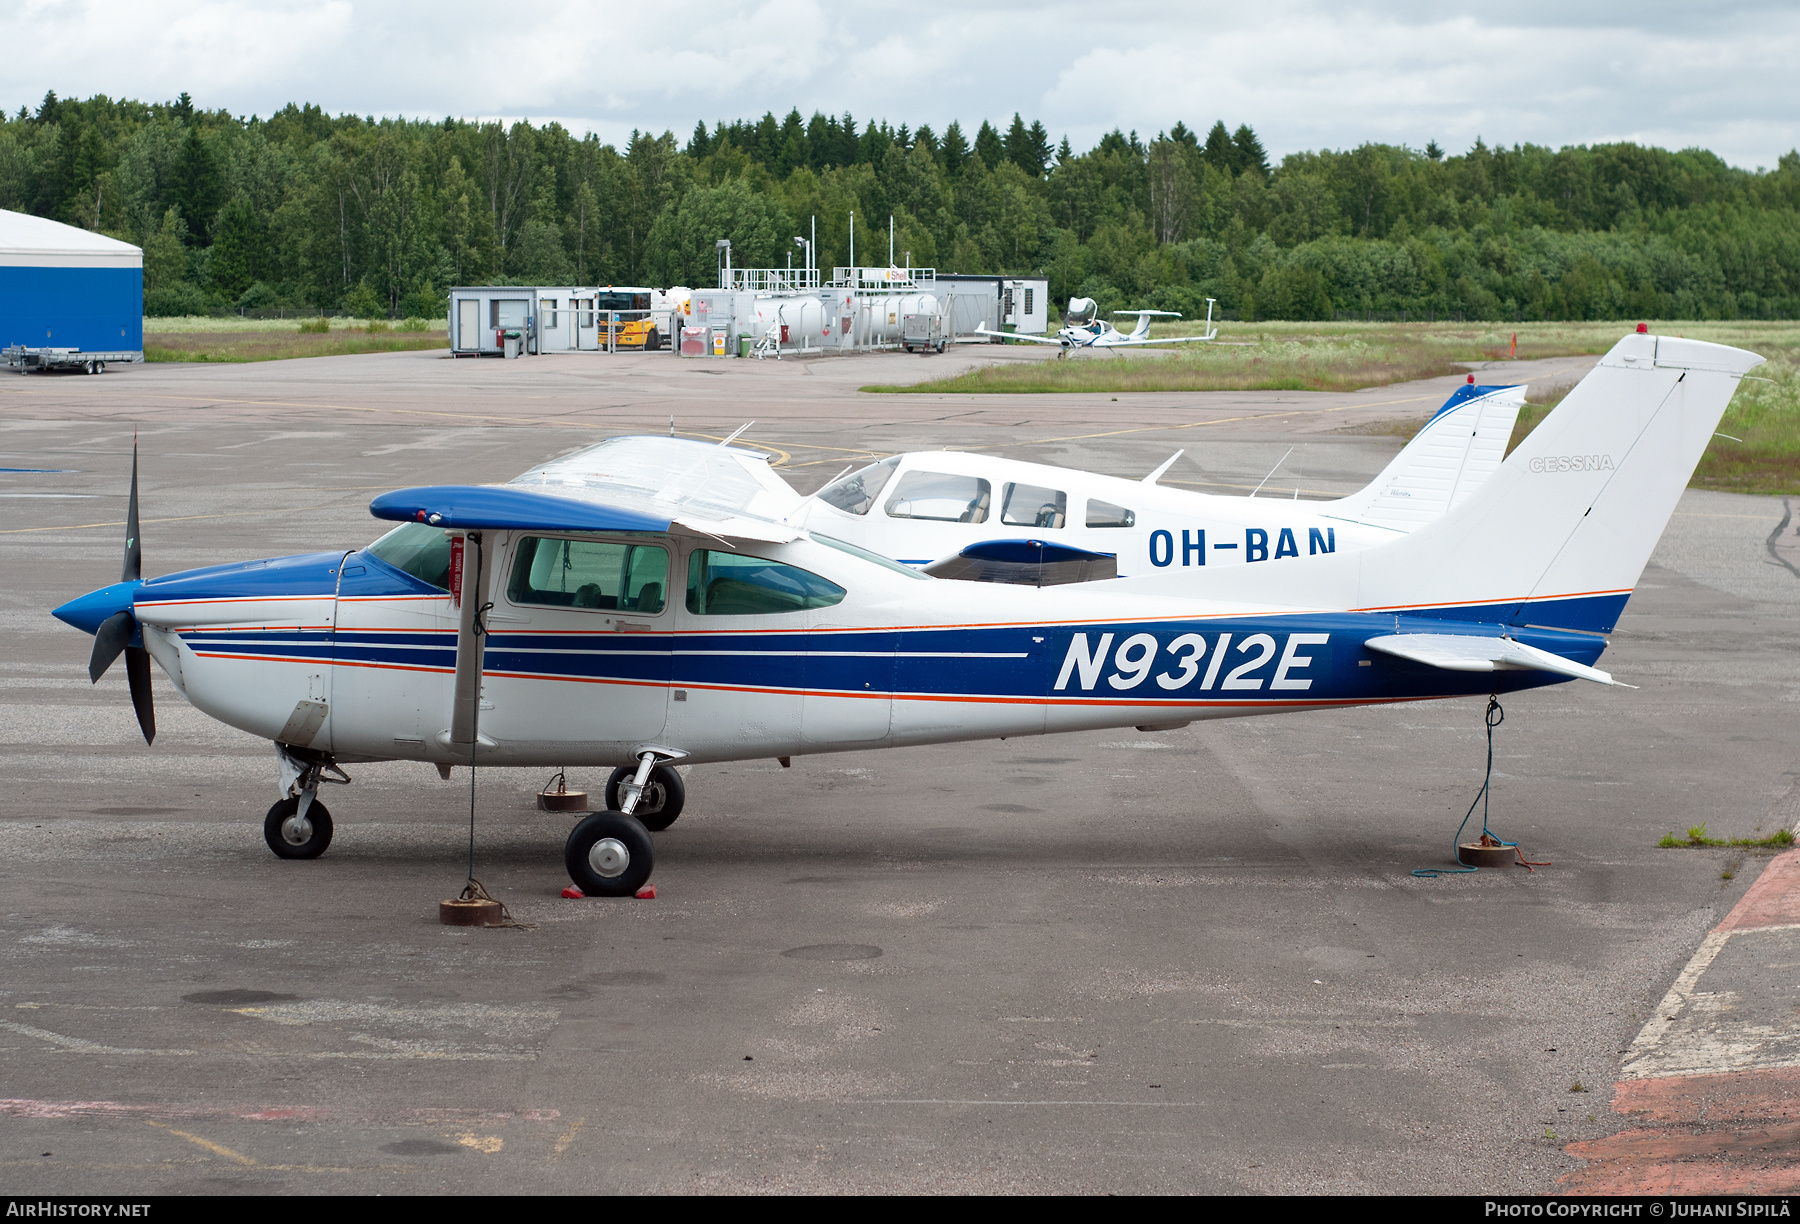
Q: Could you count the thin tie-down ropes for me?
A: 3